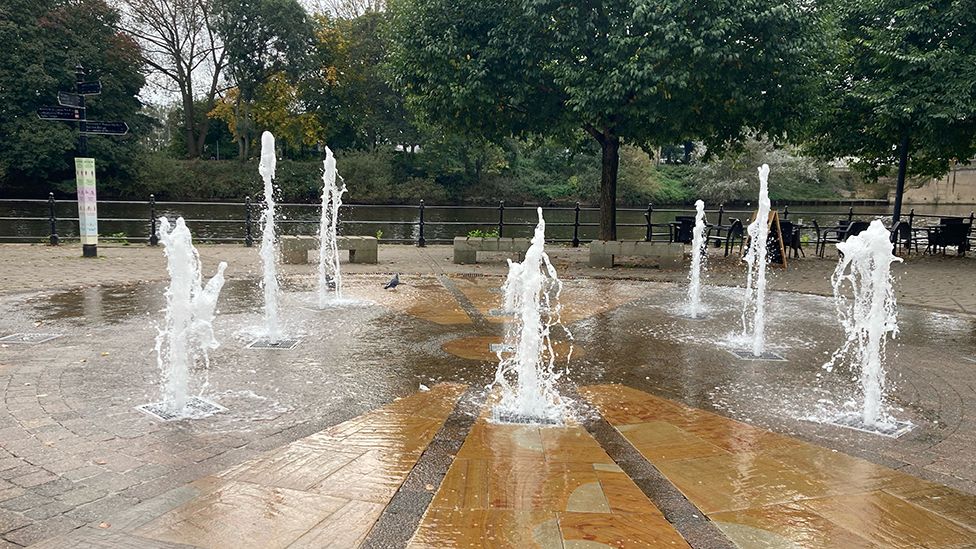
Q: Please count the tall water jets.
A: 7